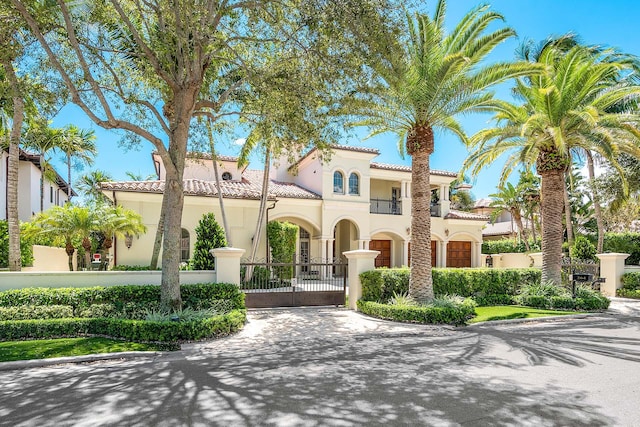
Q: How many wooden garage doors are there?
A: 3